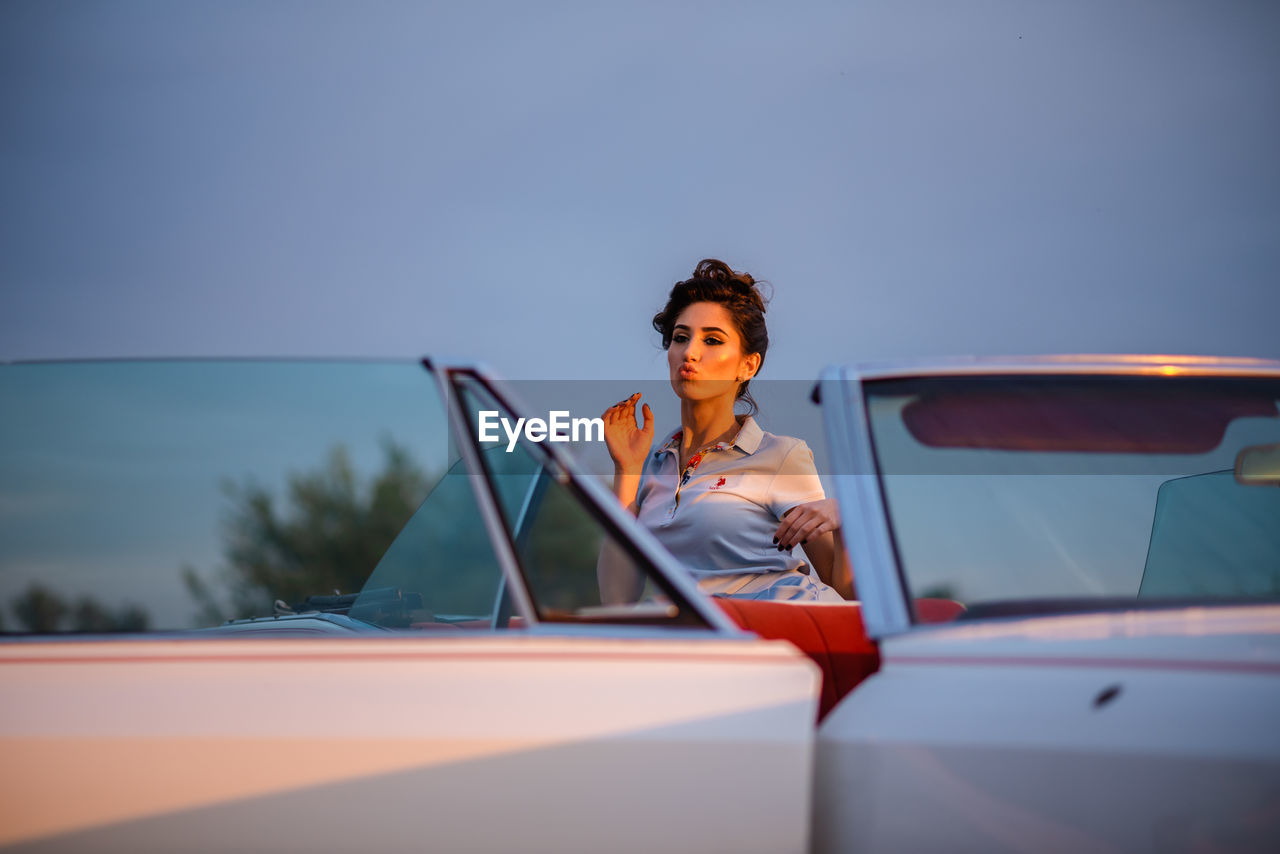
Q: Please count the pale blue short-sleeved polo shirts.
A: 1